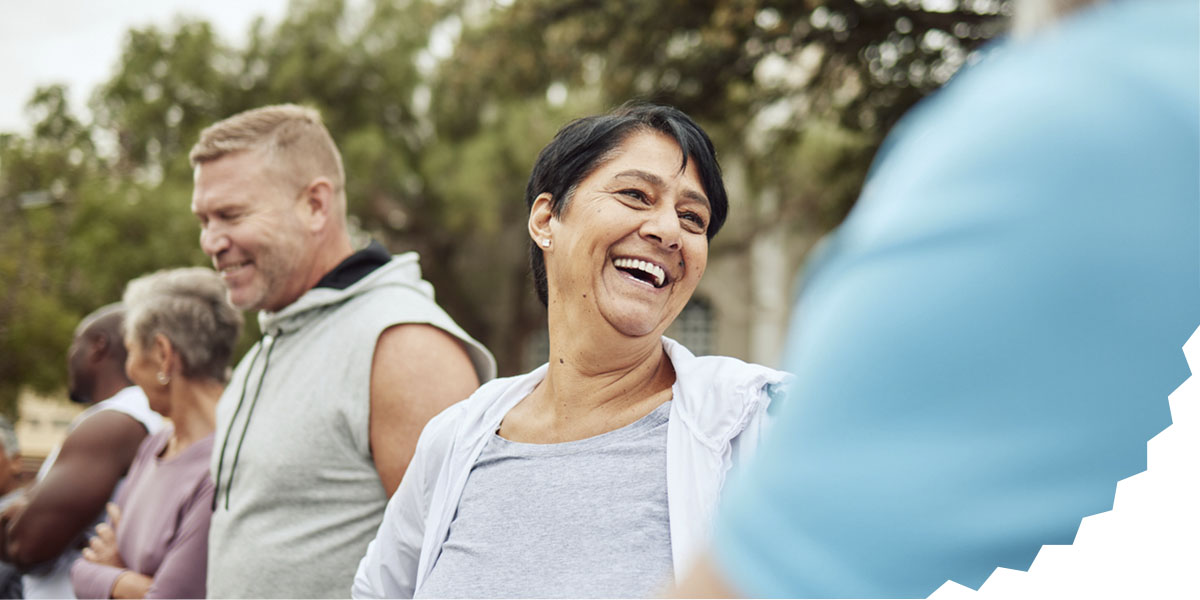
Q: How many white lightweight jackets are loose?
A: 1